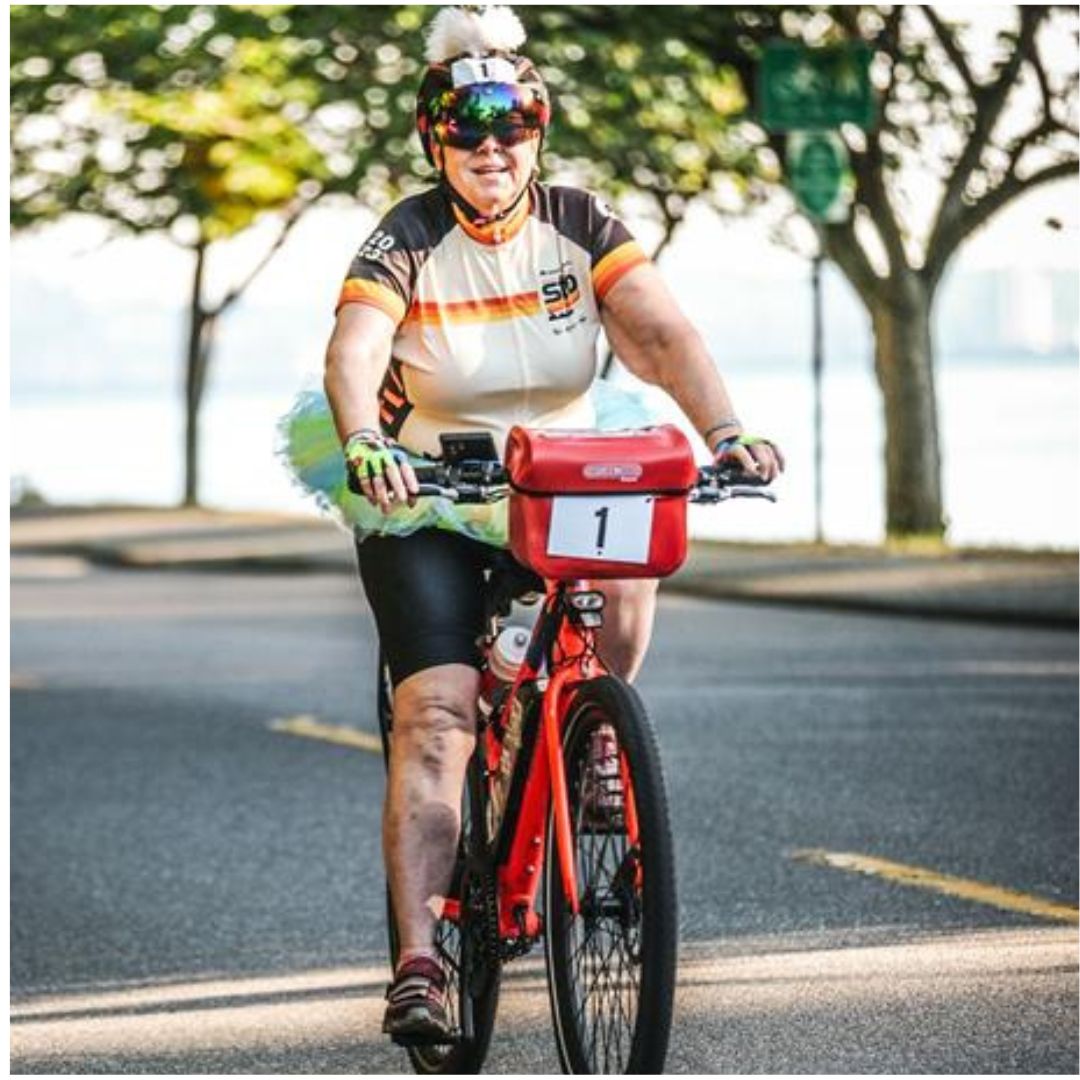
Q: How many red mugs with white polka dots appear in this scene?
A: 0